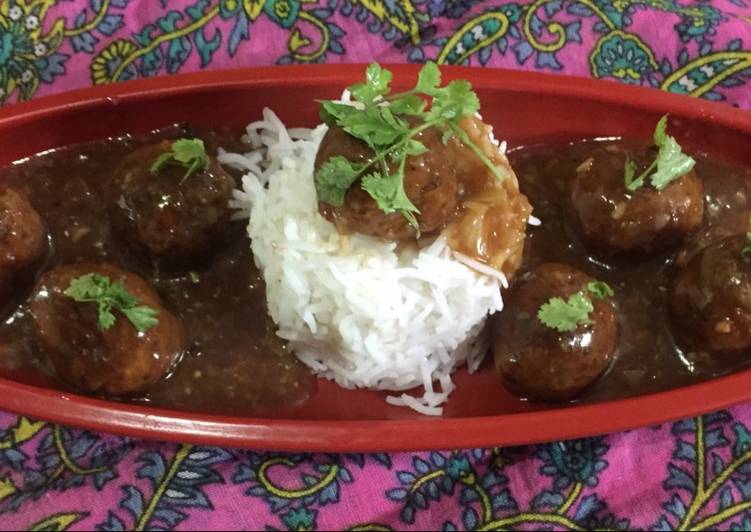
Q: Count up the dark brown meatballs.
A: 7